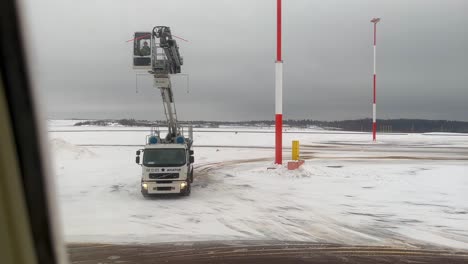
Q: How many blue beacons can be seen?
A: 2